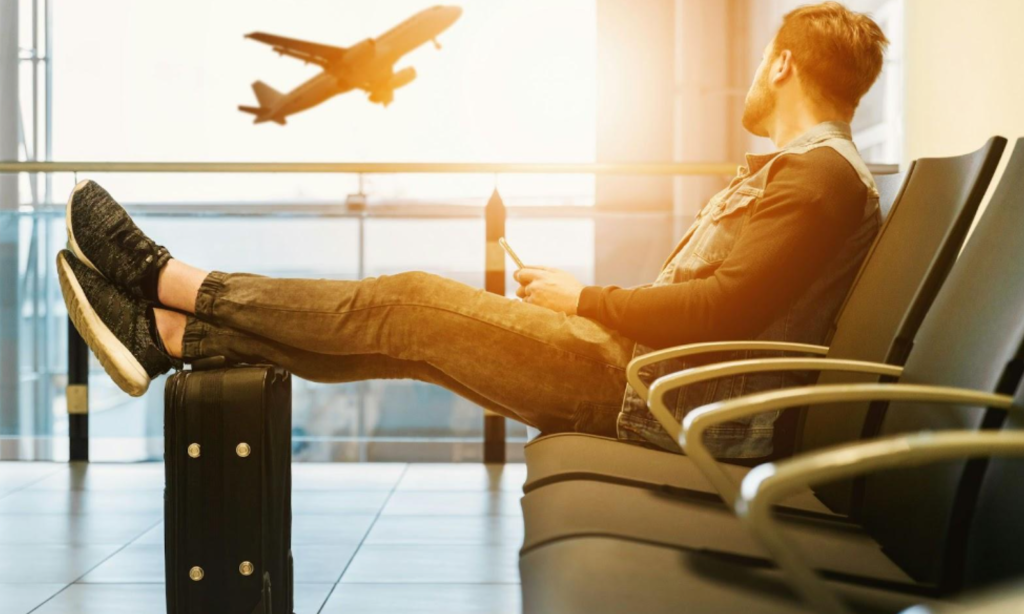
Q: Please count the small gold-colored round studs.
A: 4